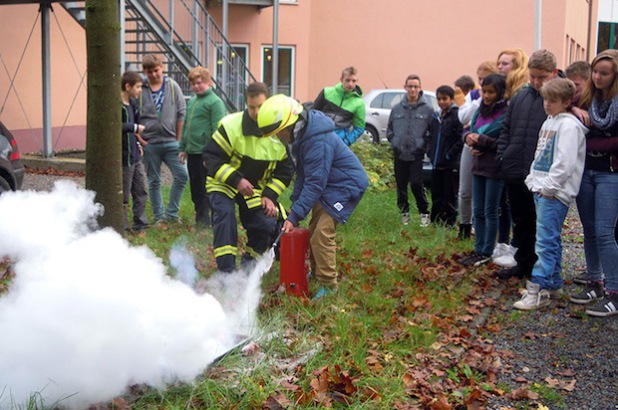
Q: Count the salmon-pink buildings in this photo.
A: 1